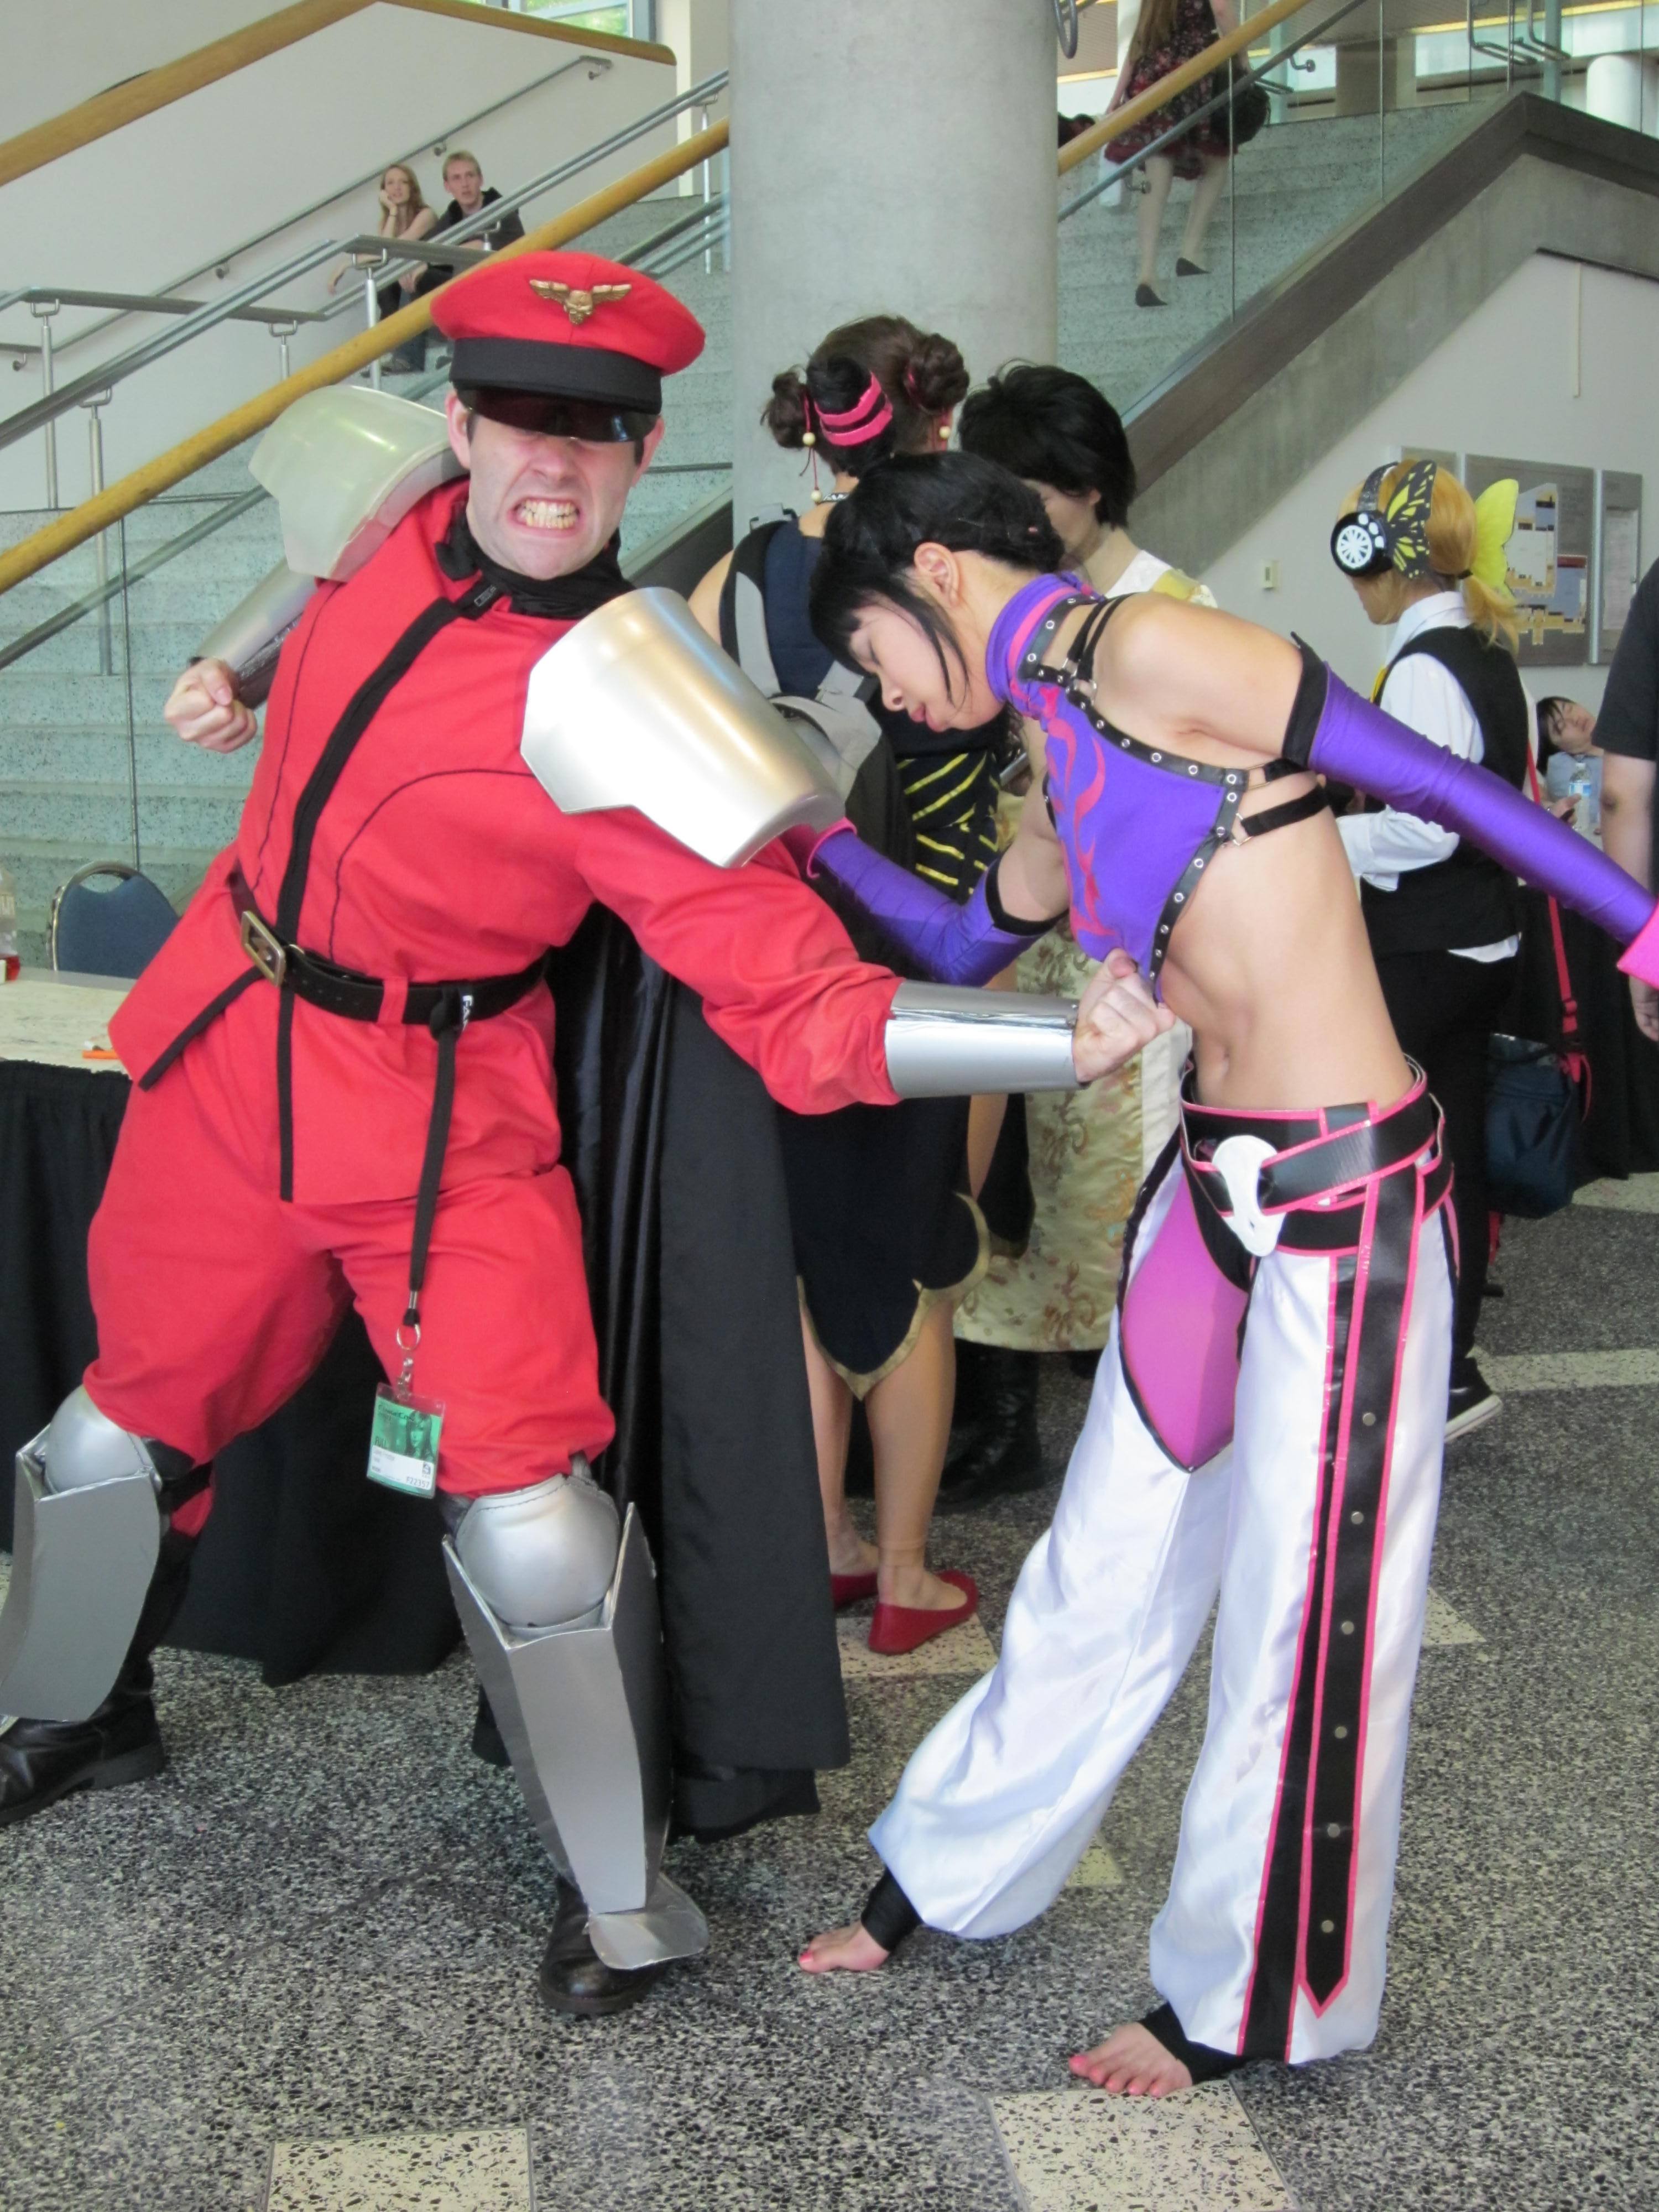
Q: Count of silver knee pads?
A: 2